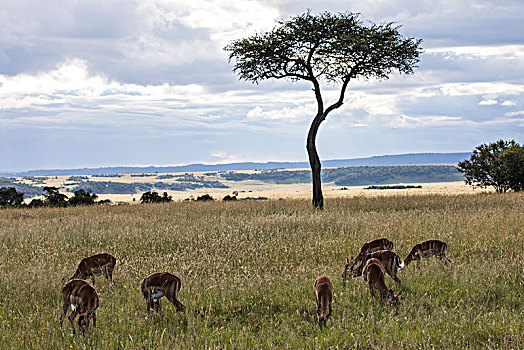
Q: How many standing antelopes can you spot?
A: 8